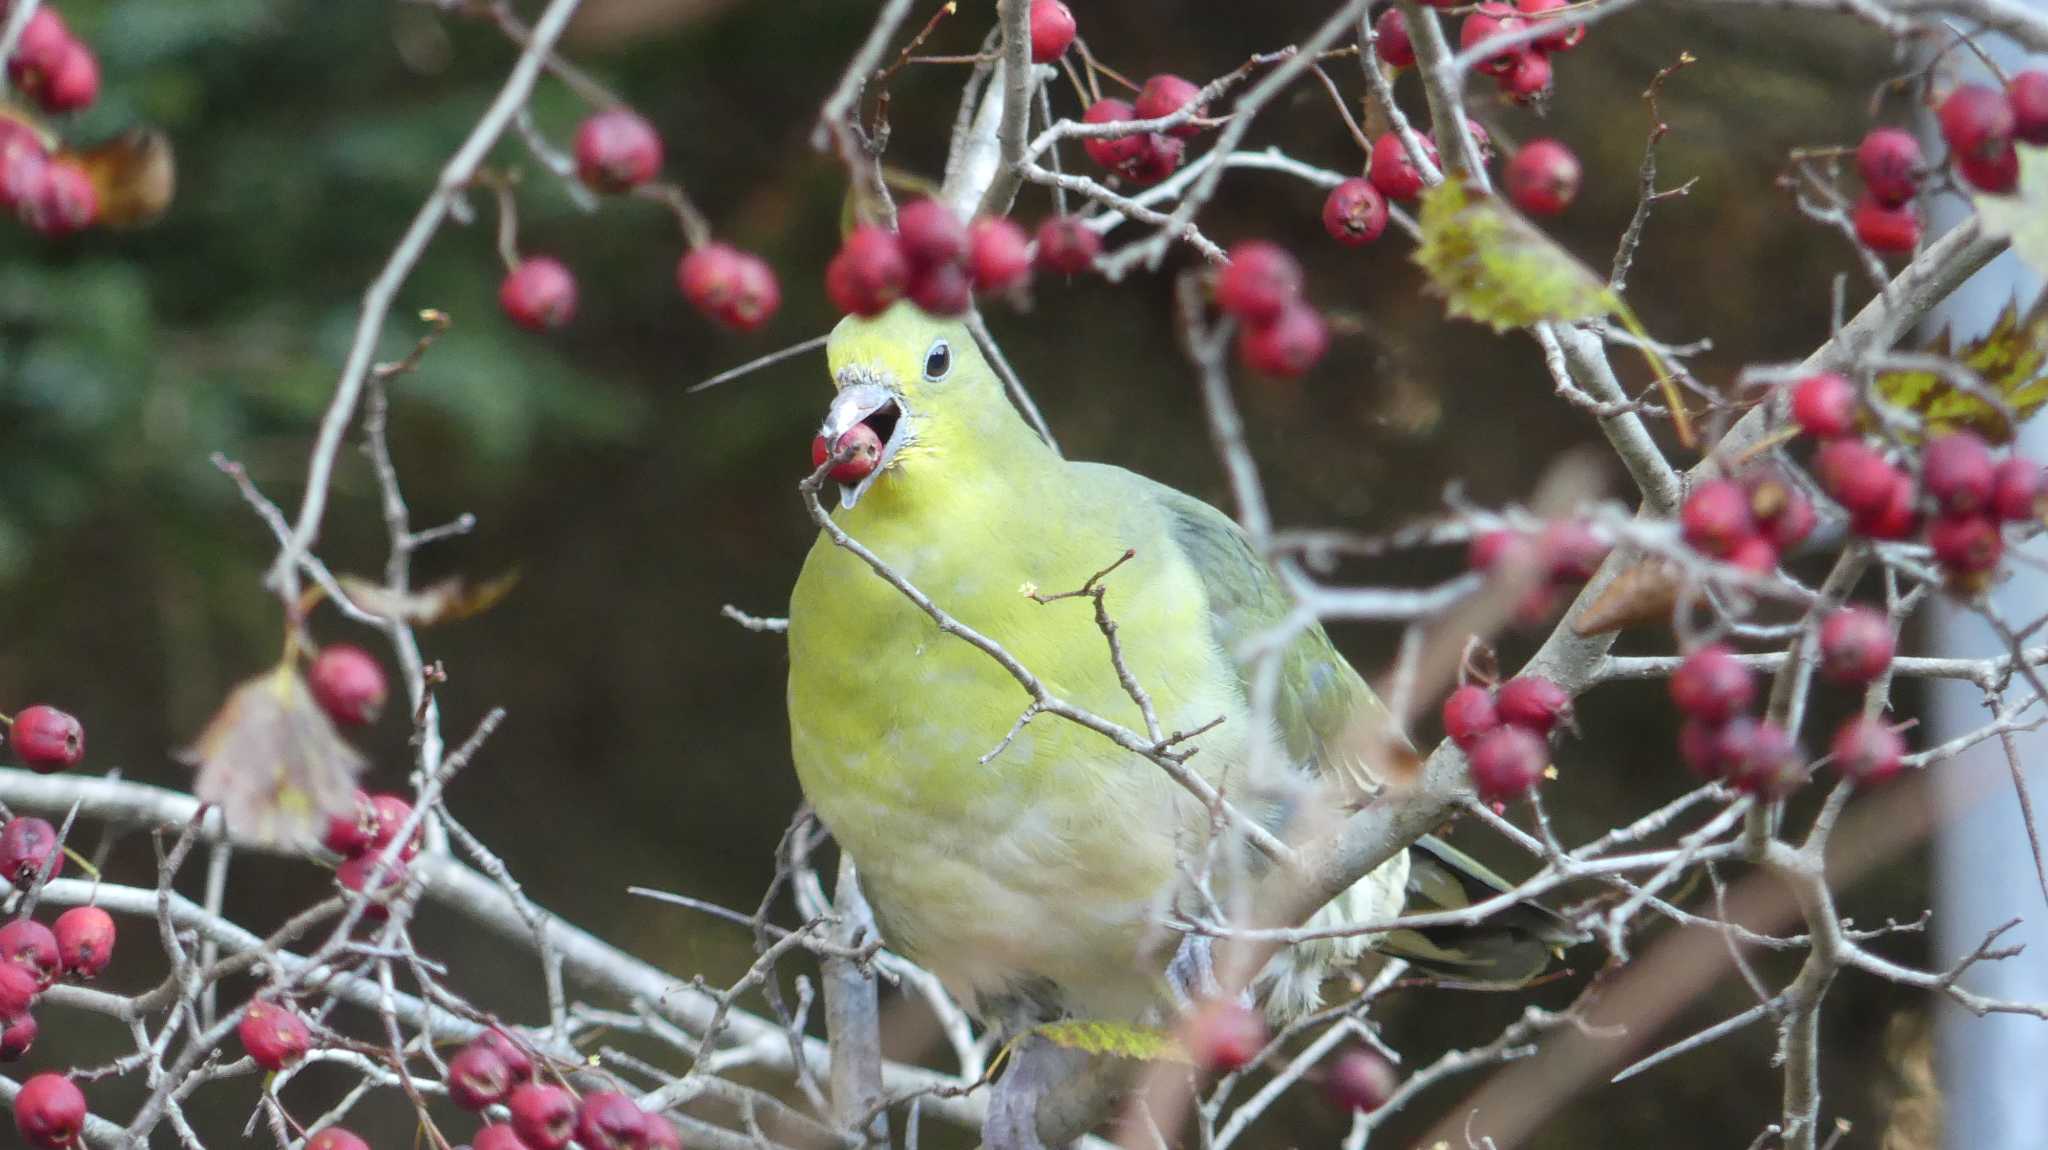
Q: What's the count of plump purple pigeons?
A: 0